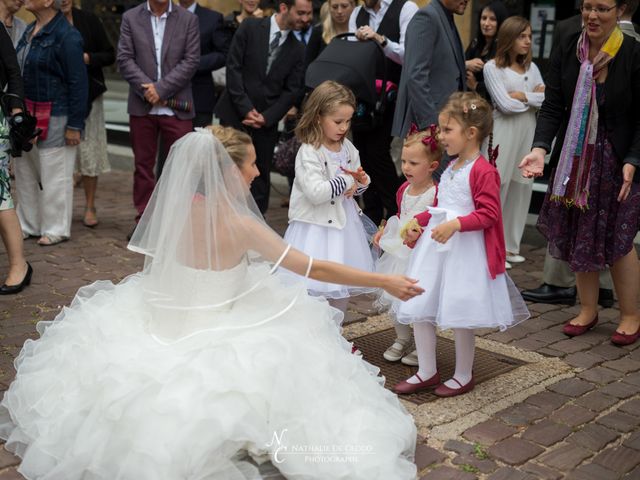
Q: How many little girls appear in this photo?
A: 3